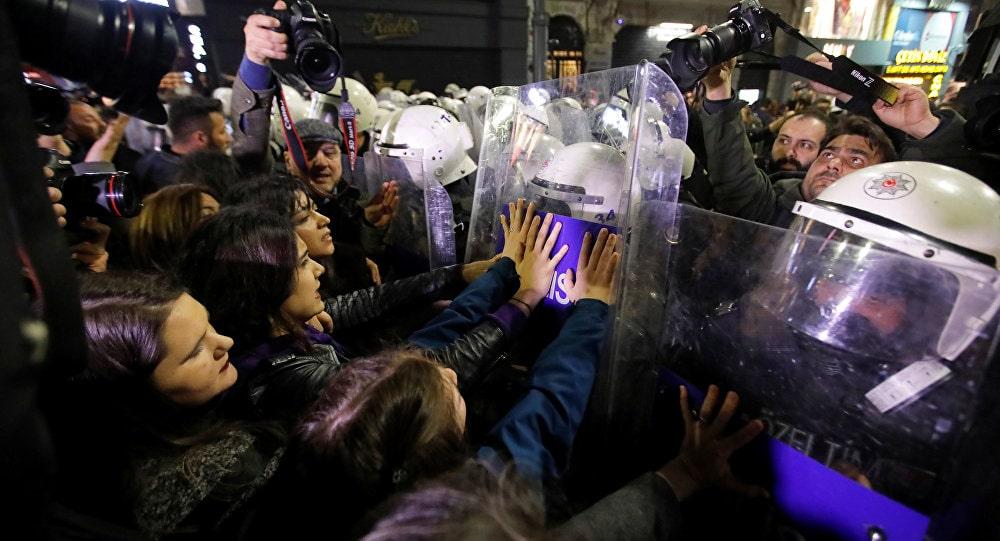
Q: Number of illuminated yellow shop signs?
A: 1